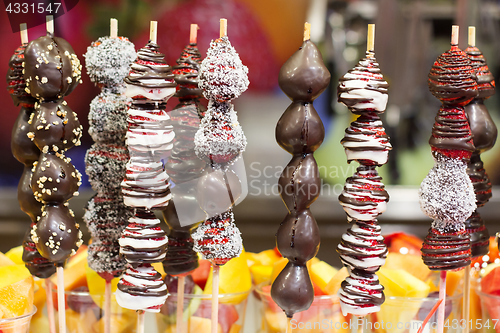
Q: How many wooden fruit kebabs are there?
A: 10